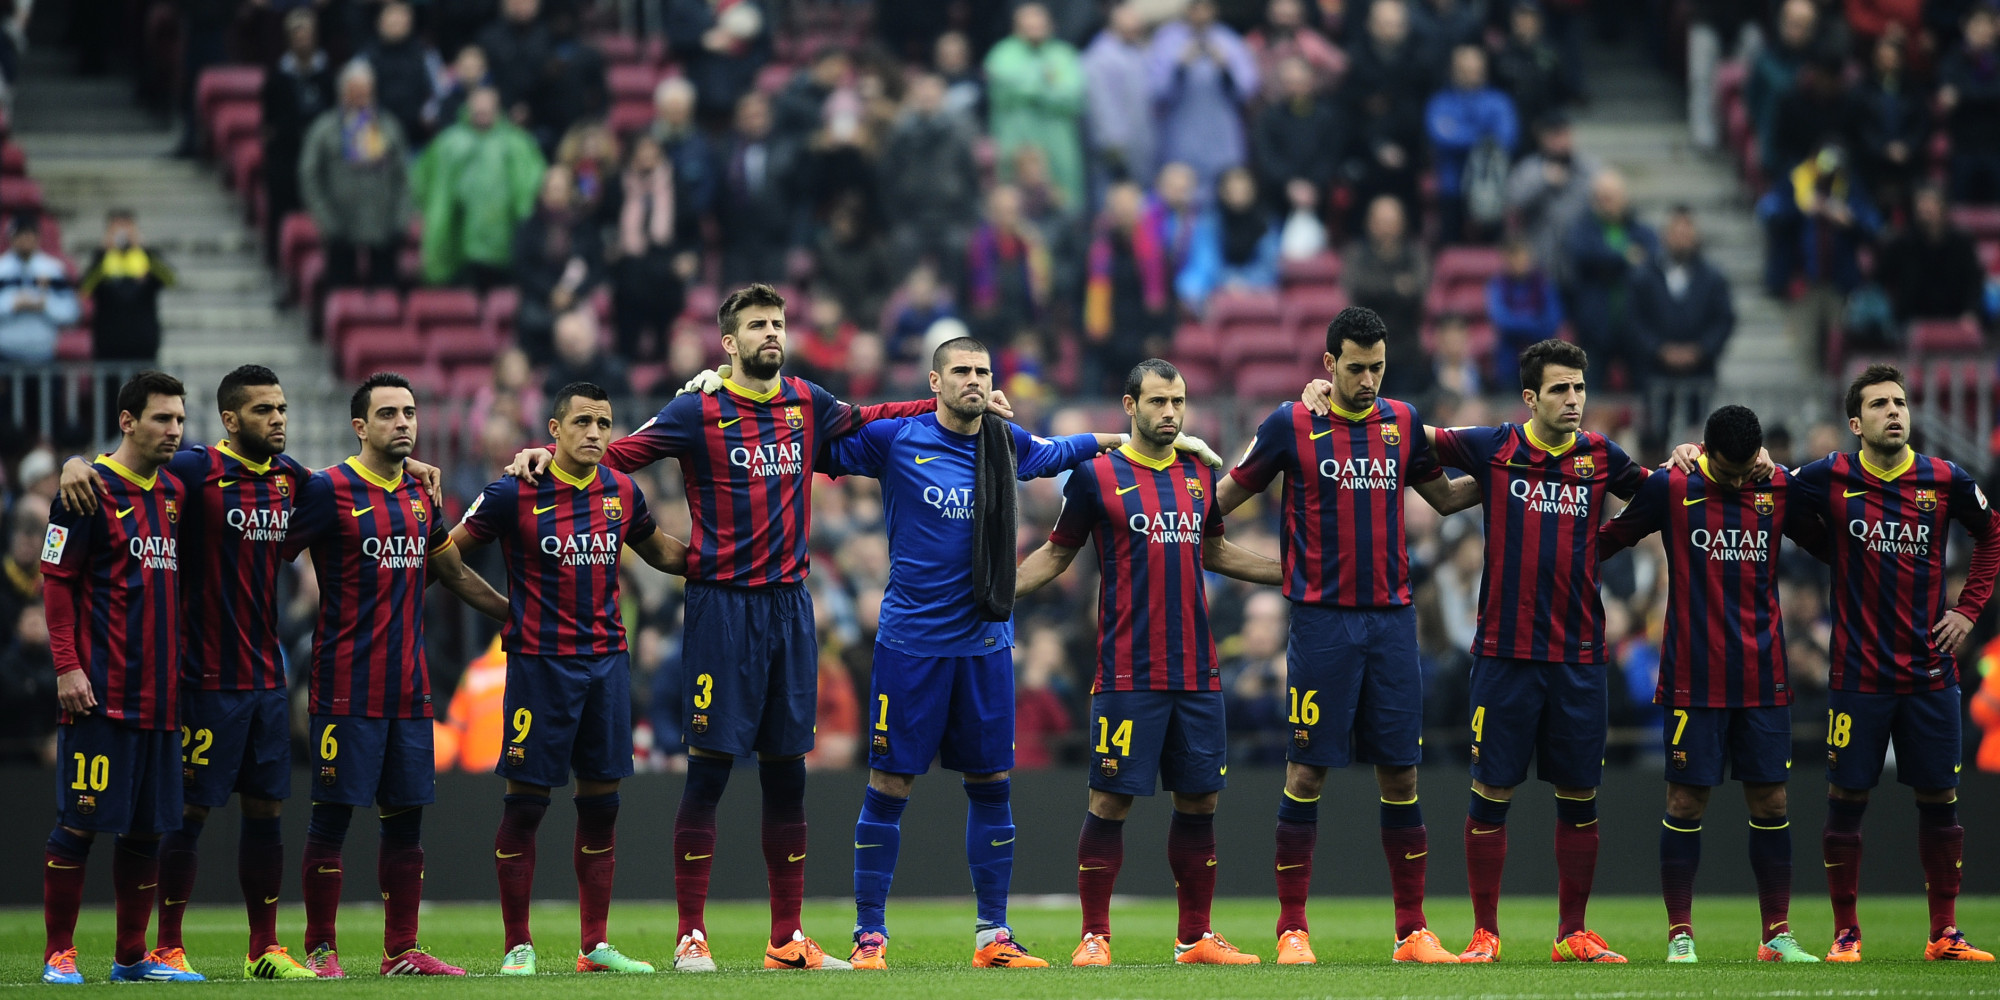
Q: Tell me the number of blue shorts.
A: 11